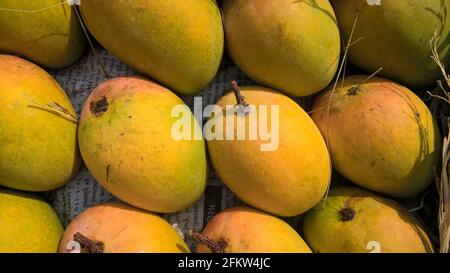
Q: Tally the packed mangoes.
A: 12